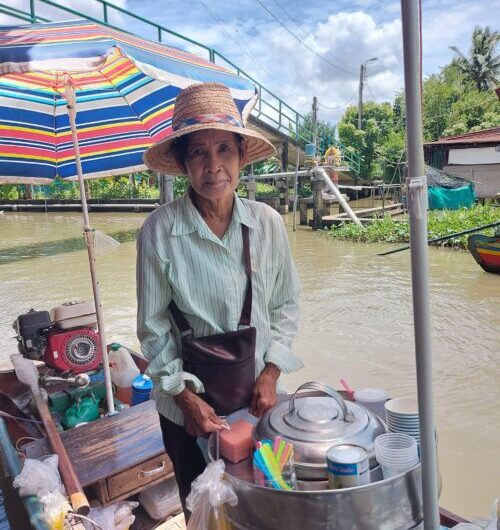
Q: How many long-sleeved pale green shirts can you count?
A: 1